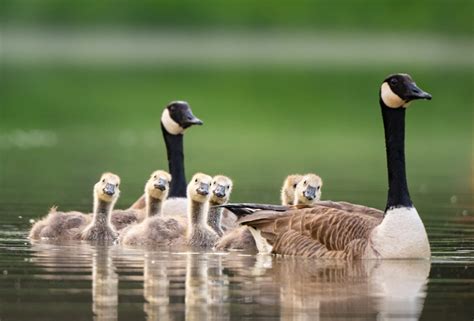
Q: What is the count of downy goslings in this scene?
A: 6